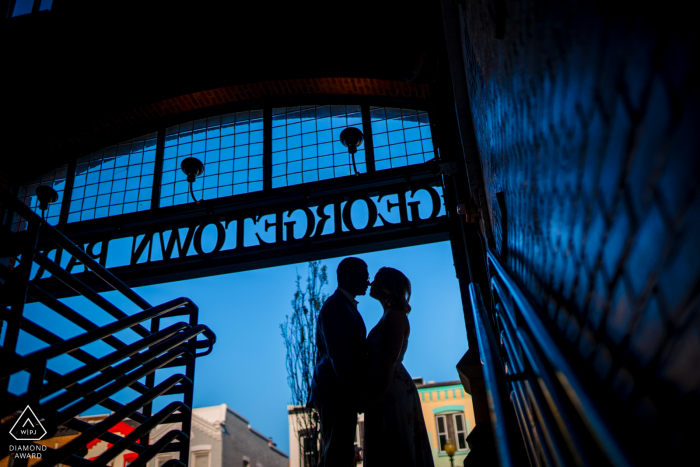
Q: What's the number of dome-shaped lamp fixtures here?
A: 3